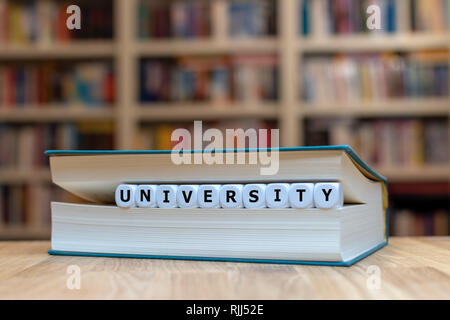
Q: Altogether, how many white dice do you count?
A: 10